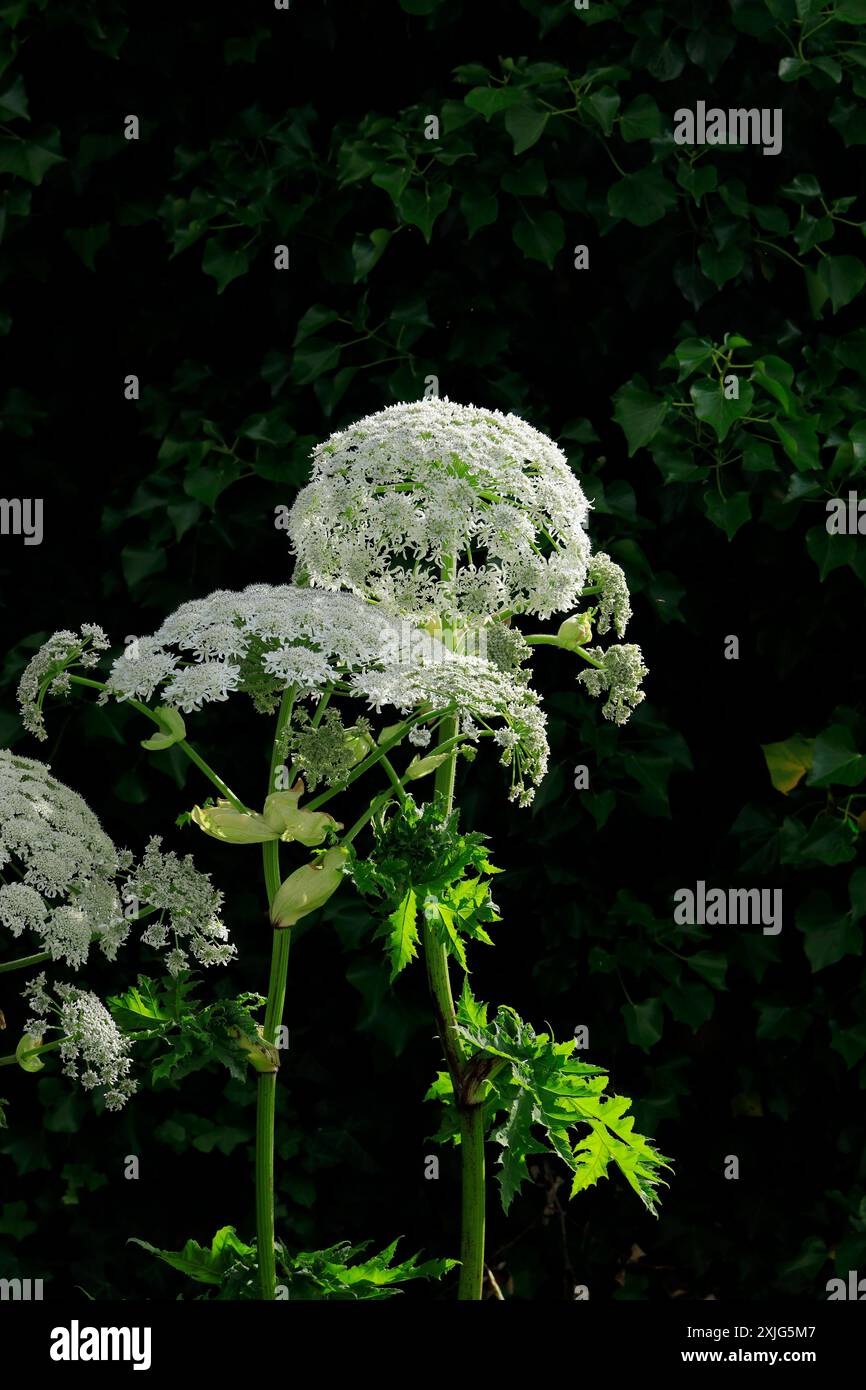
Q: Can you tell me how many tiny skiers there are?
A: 0